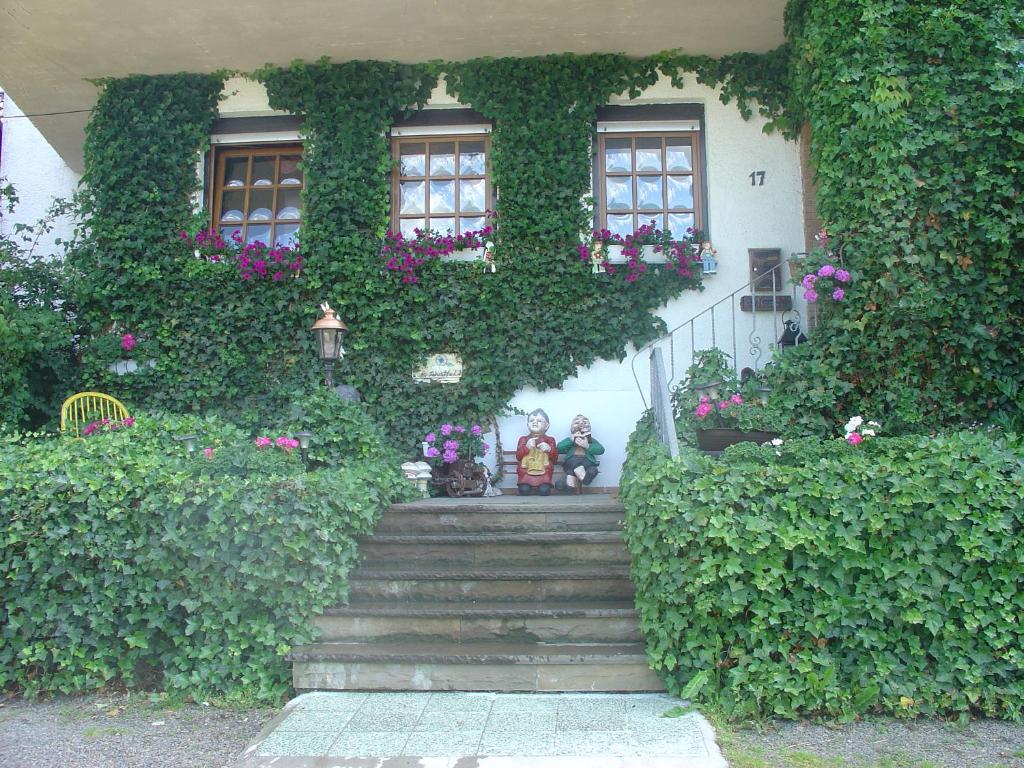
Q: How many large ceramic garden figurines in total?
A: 2